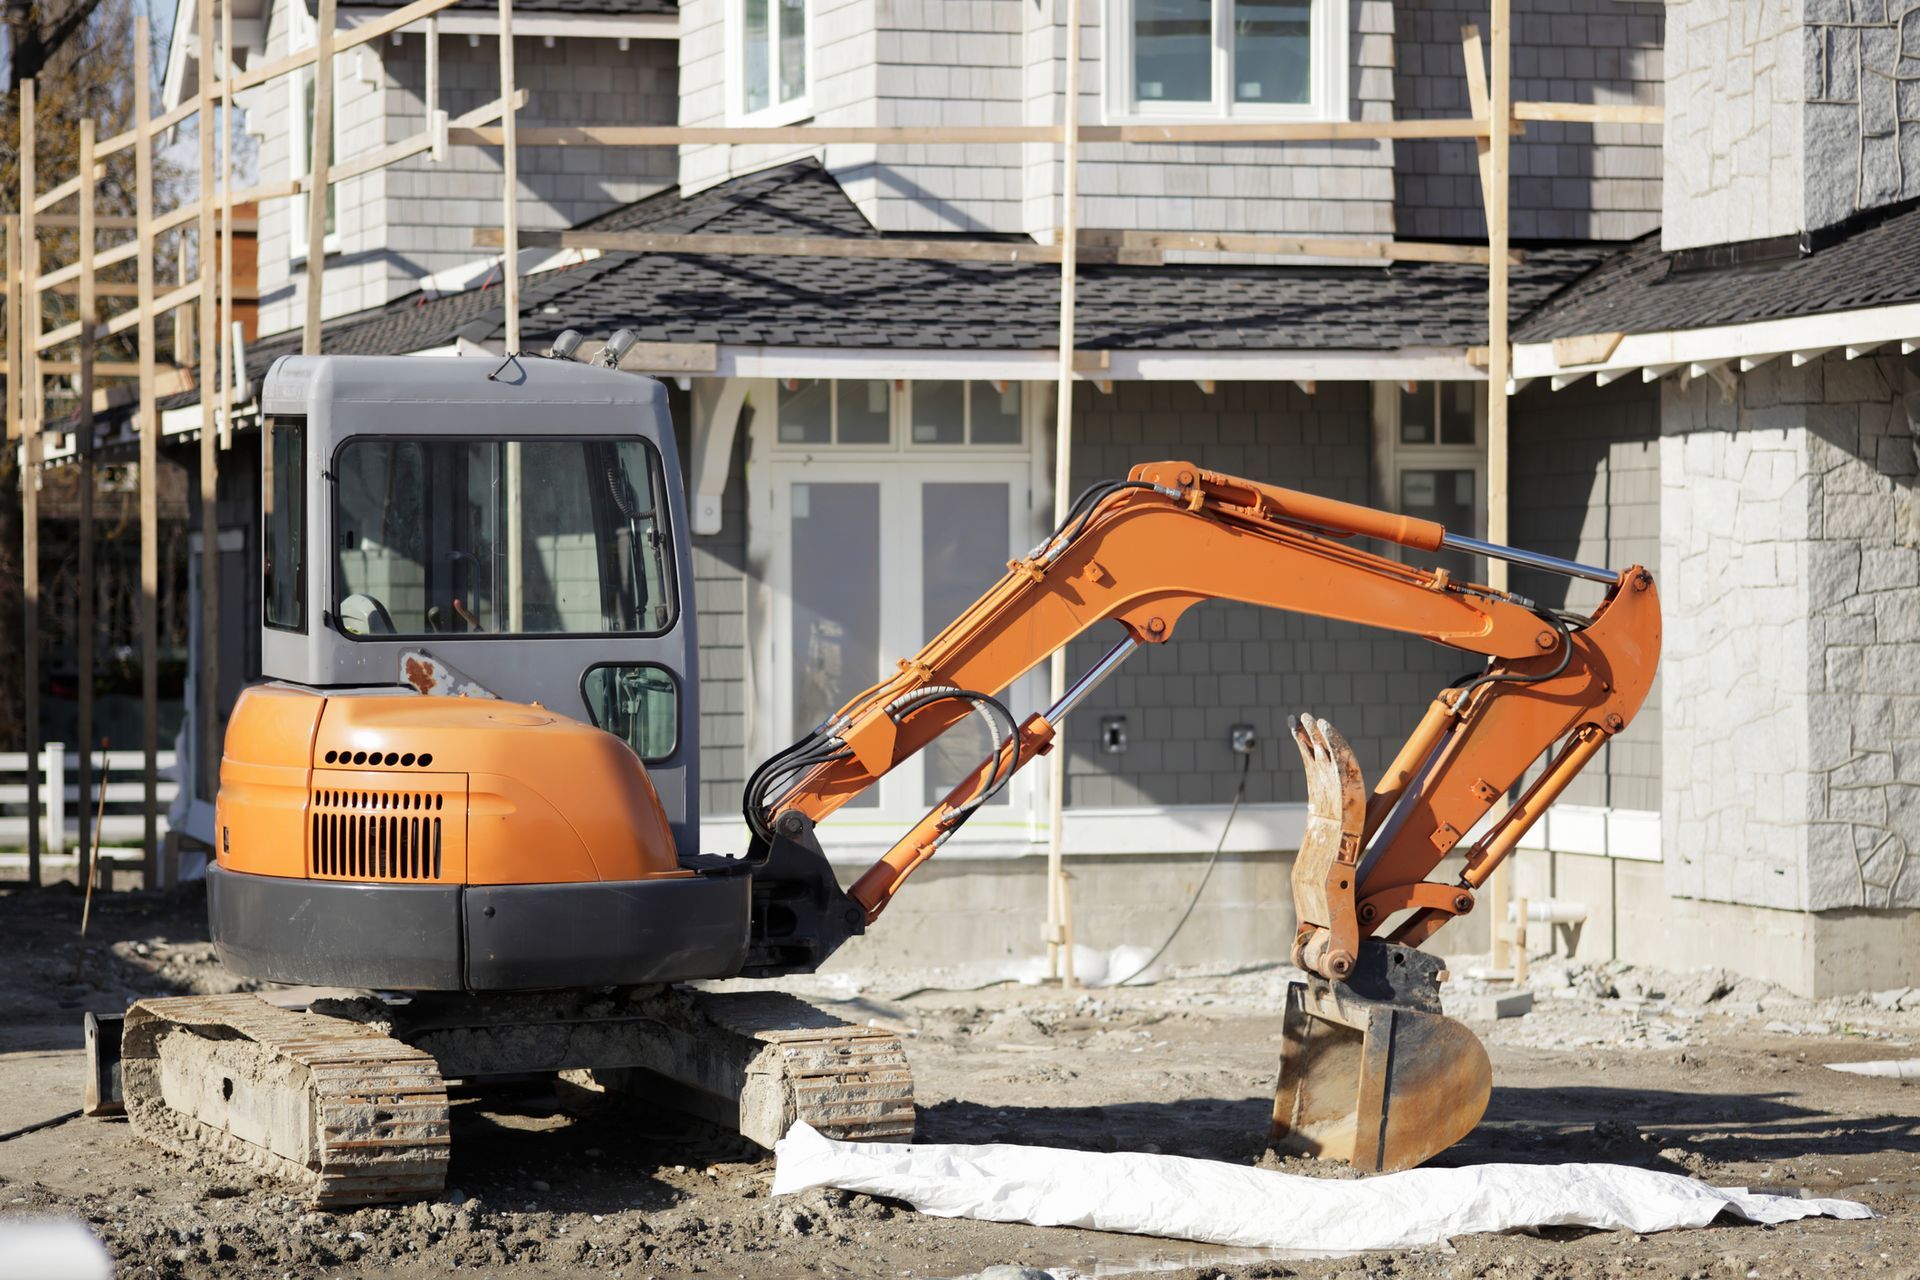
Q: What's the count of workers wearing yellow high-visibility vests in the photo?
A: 0